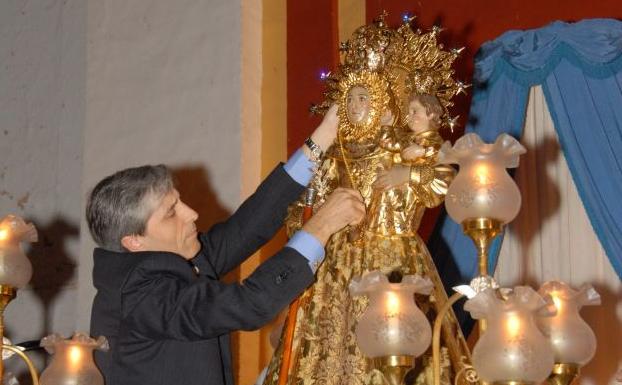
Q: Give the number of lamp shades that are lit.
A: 6